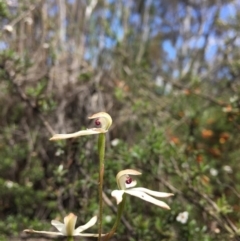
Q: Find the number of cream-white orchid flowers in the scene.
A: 3